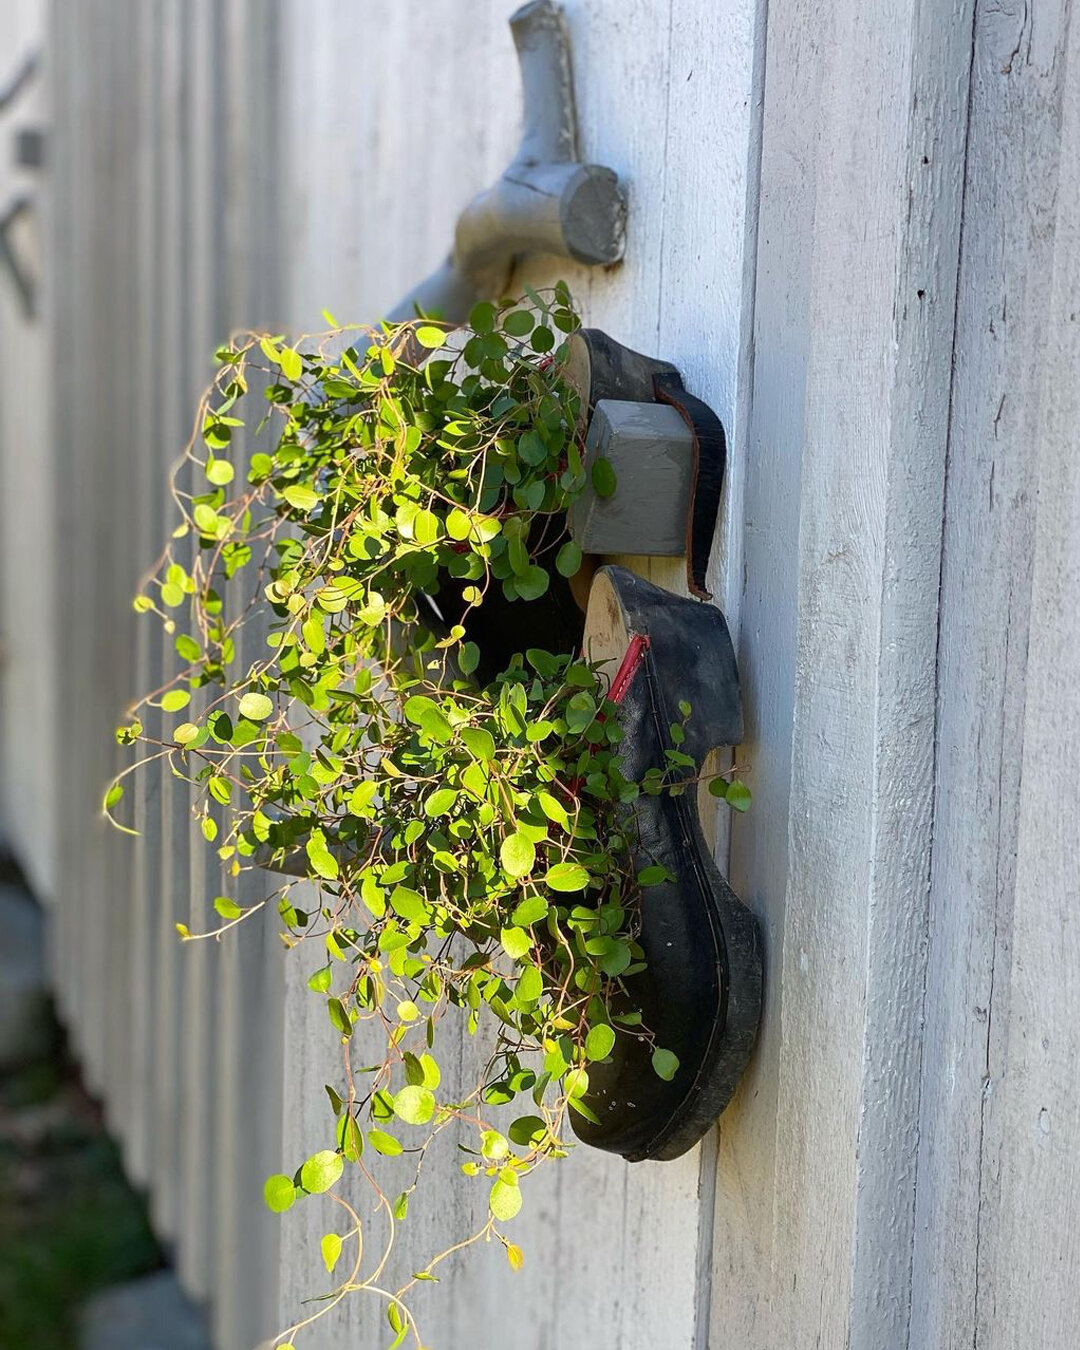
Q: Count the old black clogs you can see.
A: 2